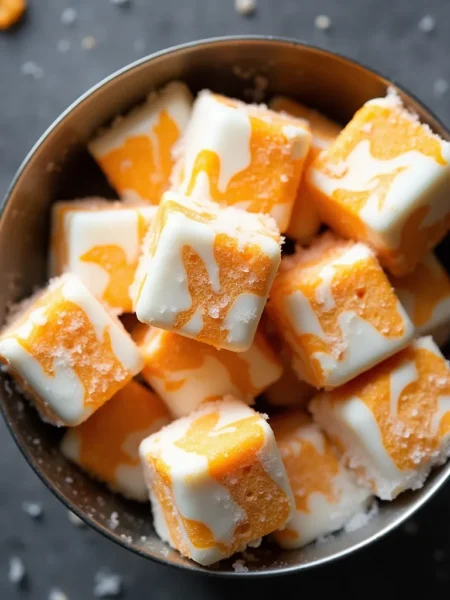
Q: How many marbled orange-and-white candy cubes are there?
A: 14